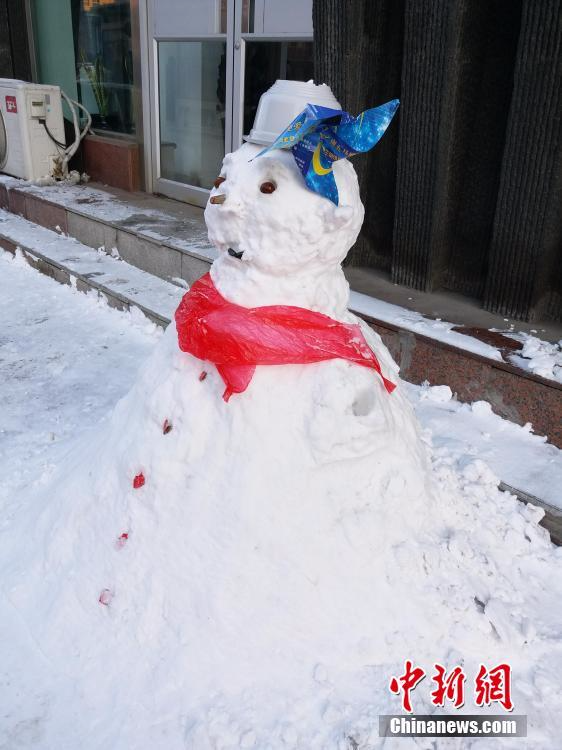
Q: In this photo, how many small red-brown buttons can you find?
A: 5